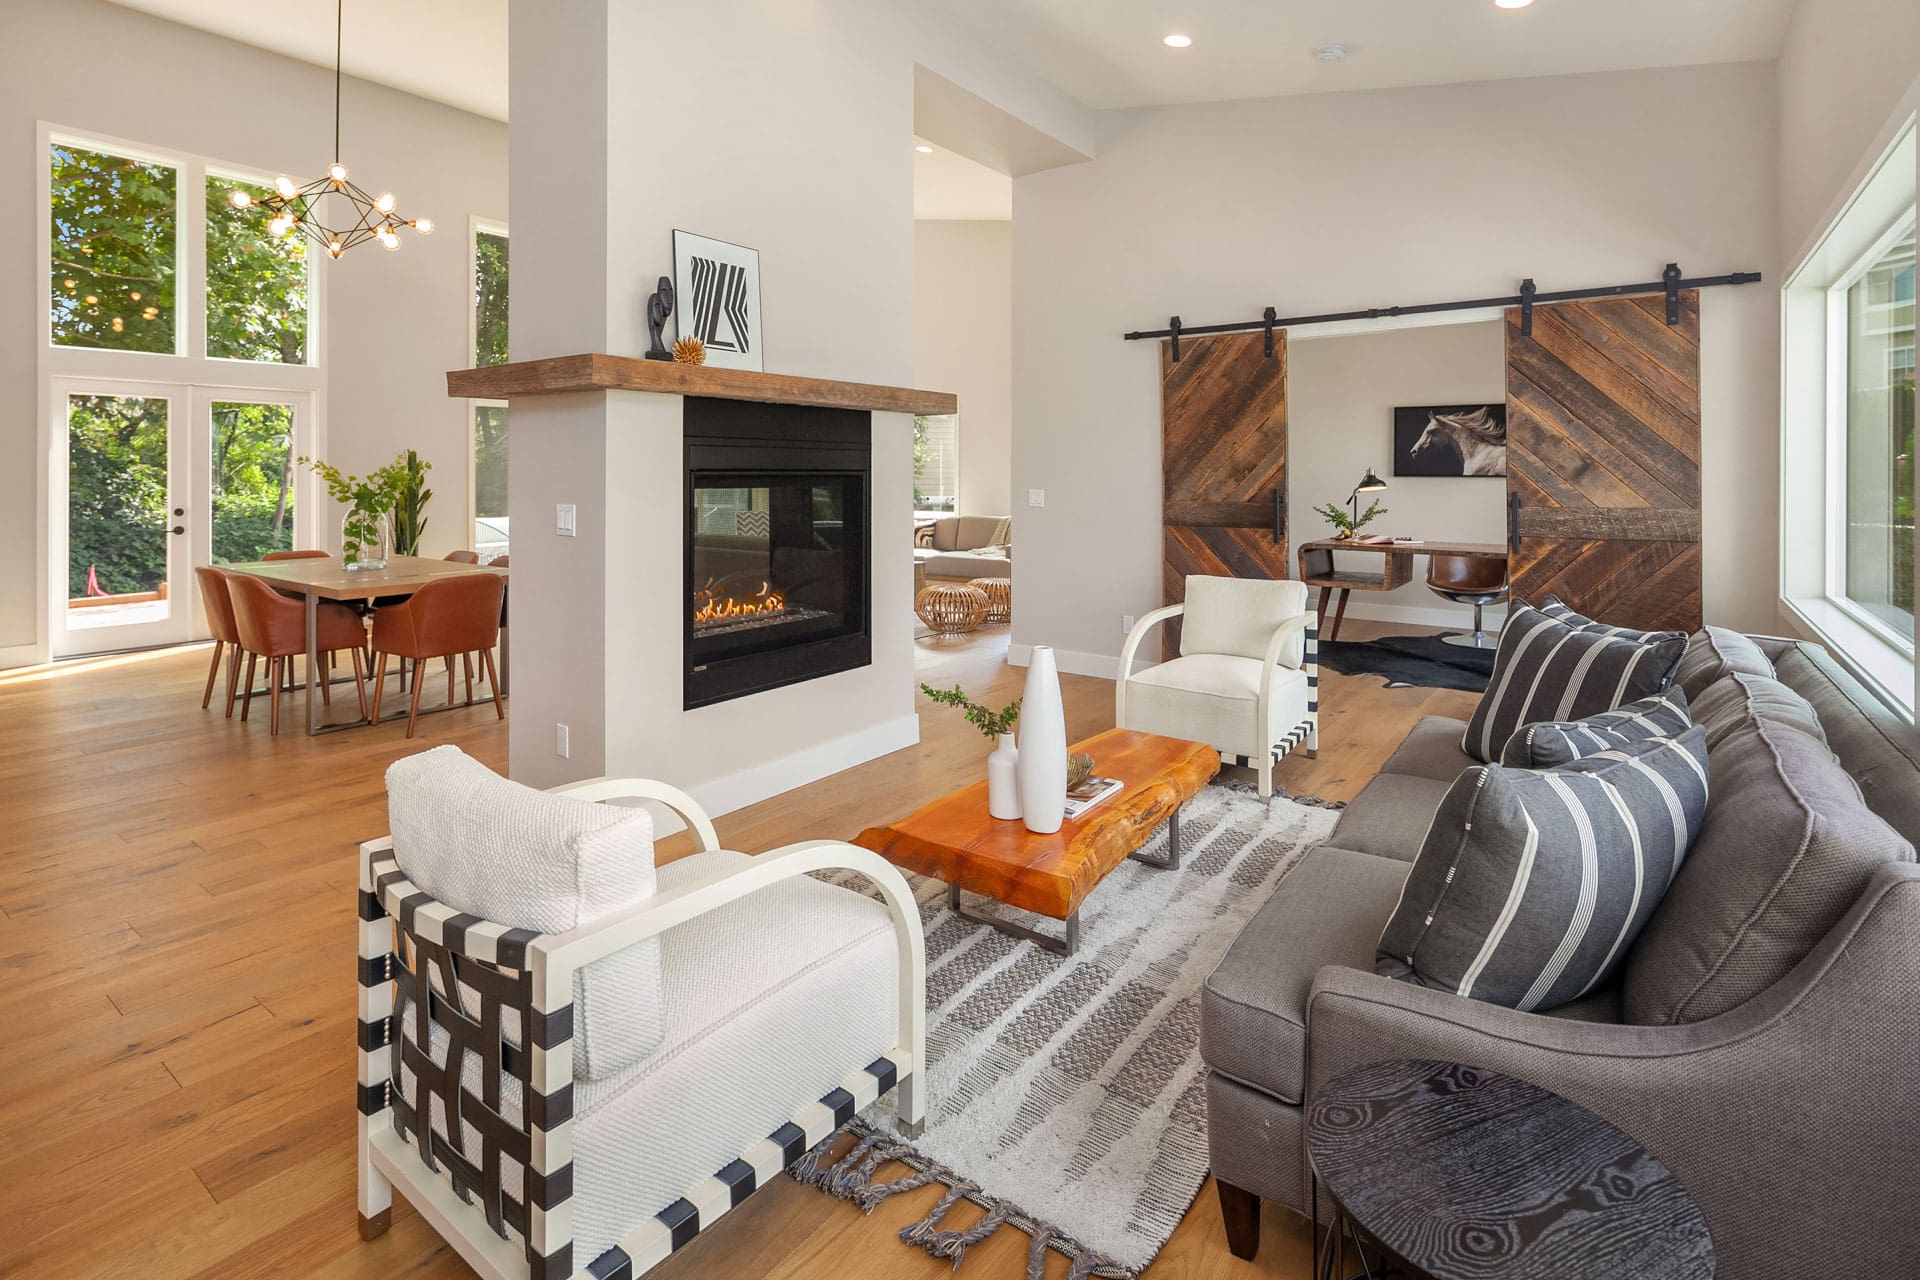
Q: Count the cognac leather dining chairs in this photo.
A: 6